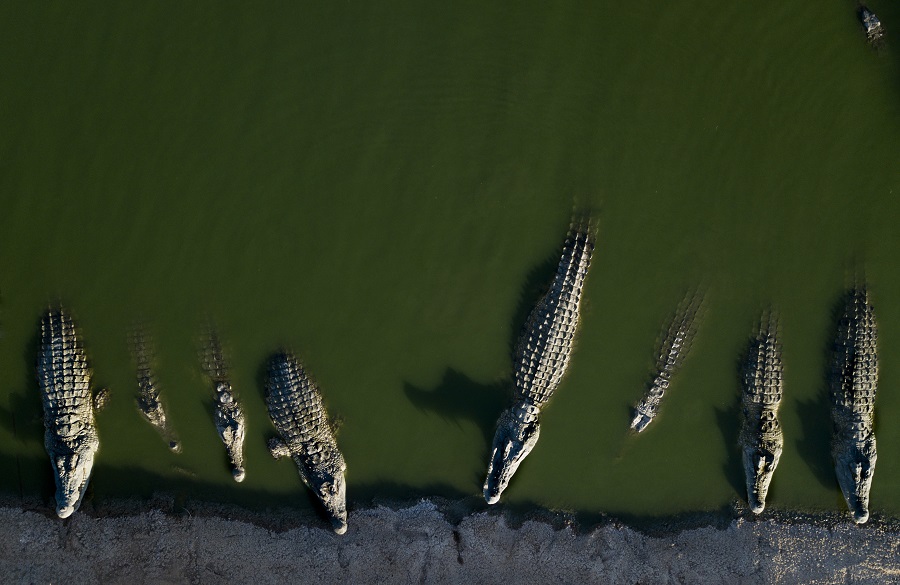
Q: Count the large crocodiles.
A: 5